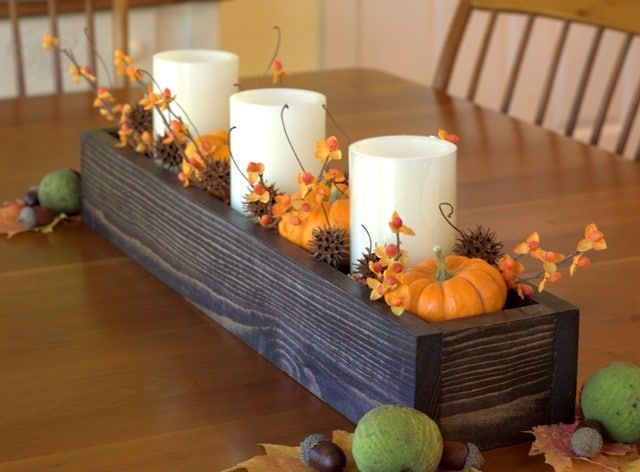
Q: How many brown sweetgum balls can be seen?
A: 7